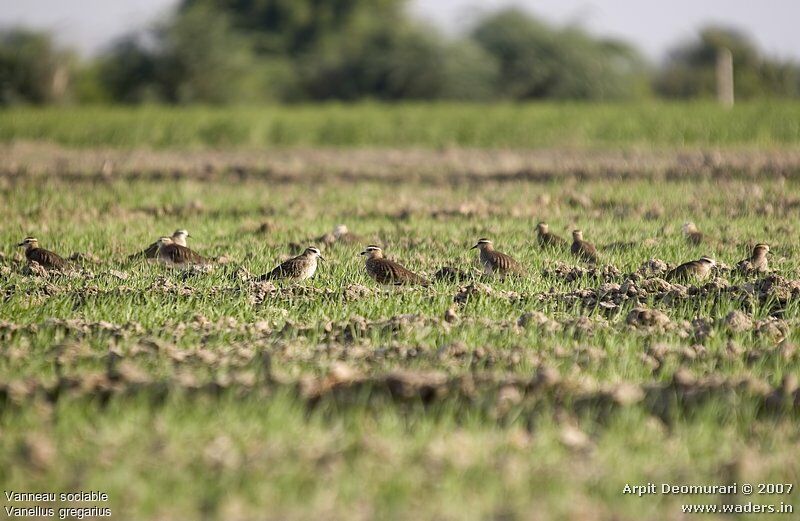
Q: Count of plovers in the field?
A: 12